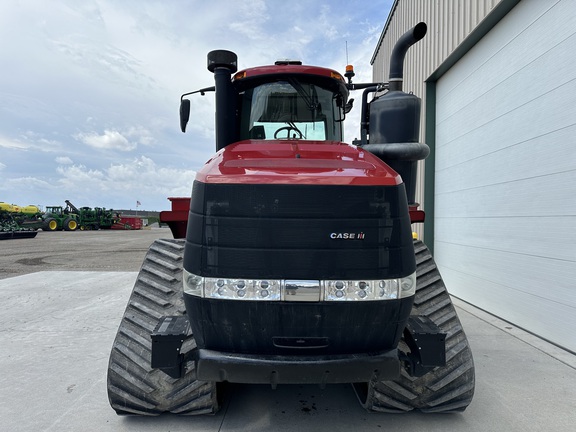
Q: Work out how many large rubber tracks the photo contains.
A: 2